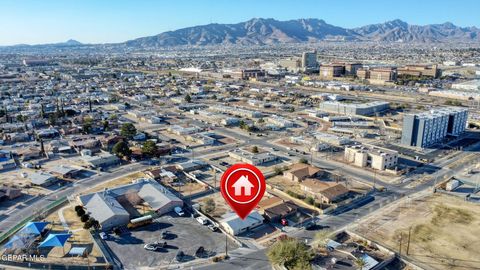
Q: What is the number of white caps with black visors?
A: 0